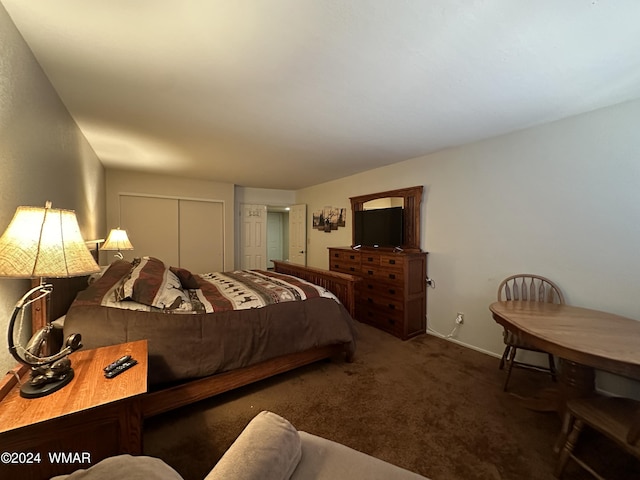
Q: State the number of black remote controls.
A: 2